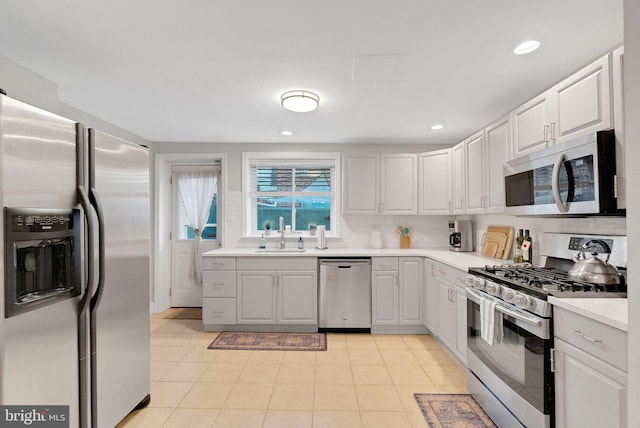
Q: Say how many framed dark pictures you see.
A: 0